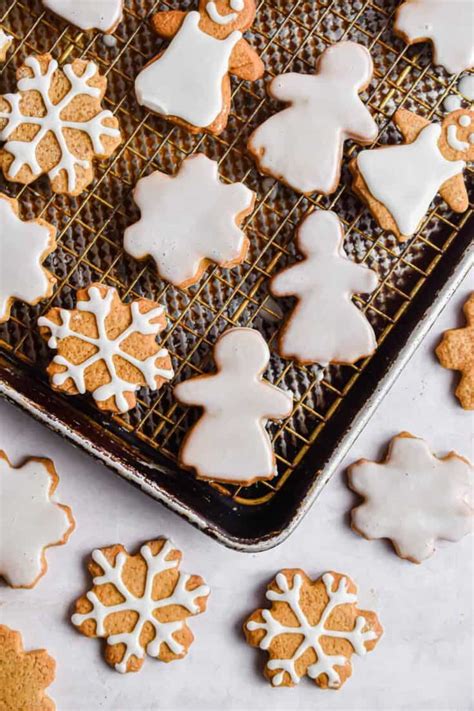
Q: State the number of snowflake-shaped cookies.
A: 11